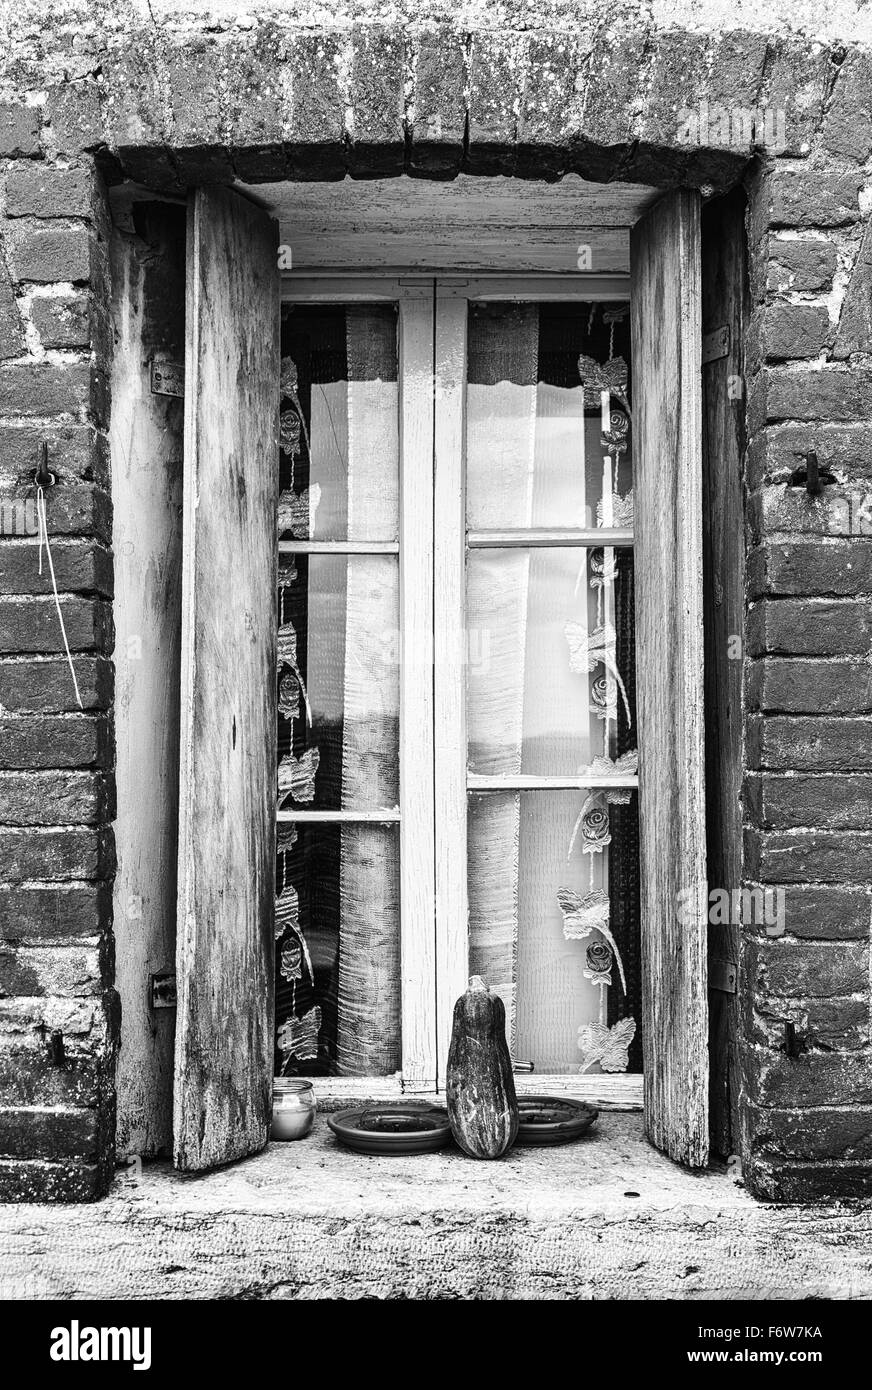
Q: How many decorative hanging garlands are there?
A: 2